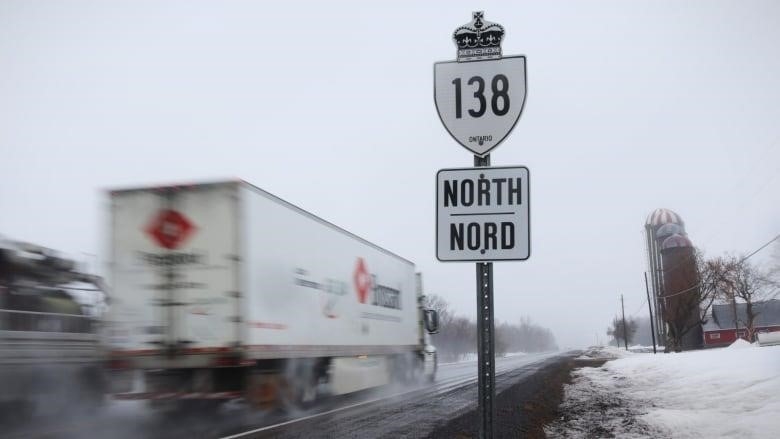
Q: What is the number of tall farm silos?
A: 3